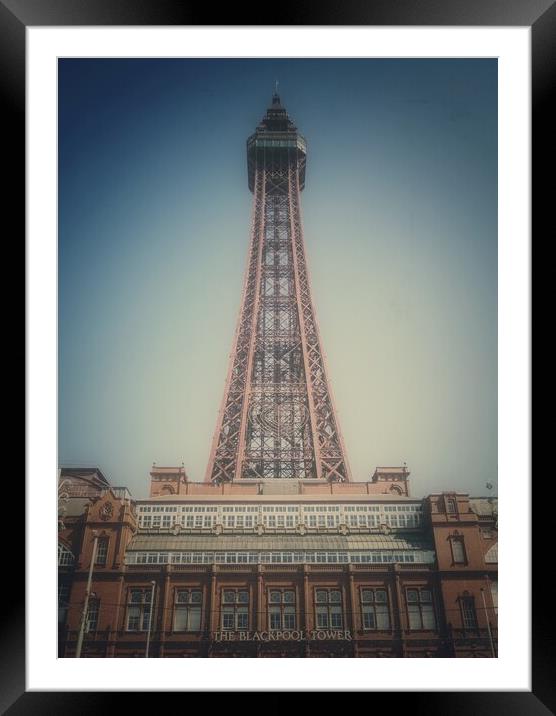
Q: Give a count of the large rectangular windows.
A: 7